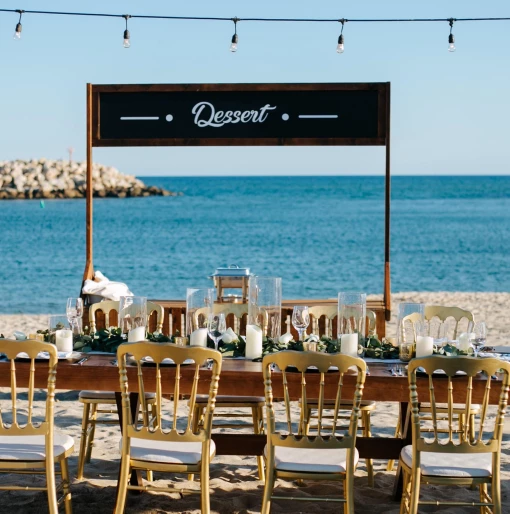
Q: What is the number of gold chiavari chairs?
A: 8